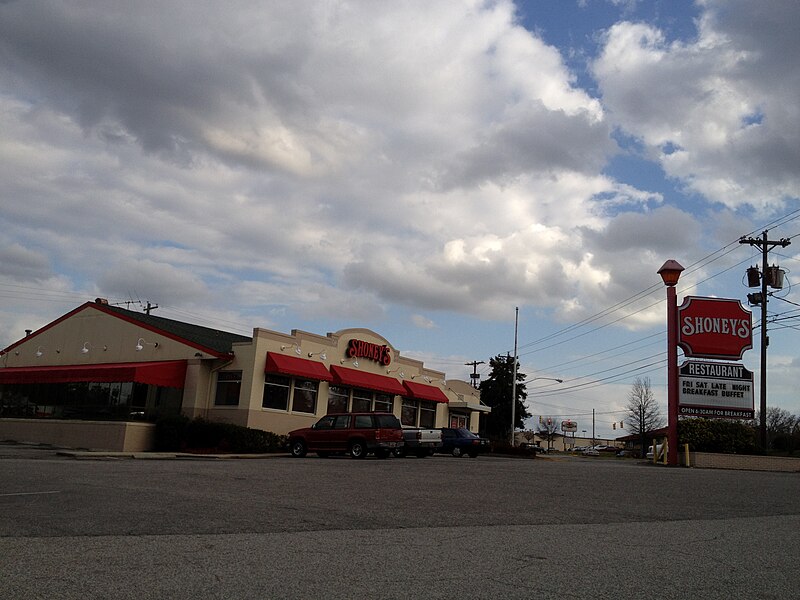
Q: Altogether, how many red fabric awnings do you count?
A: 4